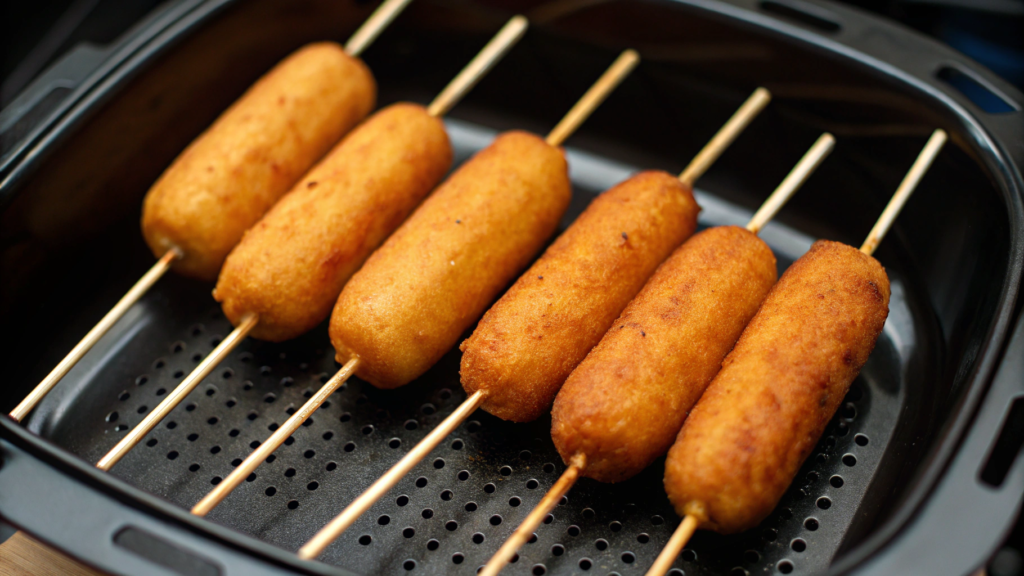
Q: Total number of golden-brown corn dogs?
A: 6